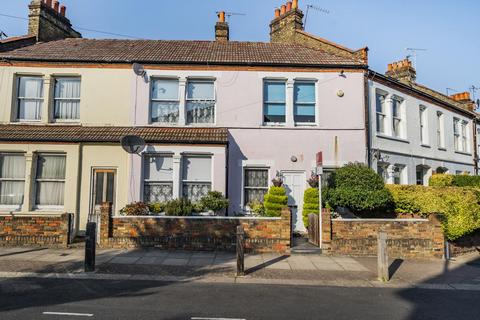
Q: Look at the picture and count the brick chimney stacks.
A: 5